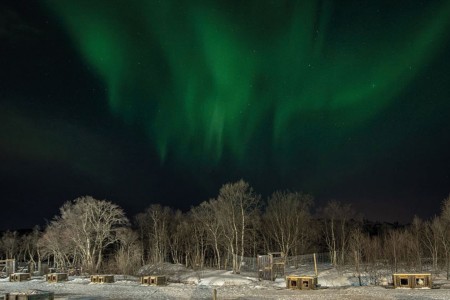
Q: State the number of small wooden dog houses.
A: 7